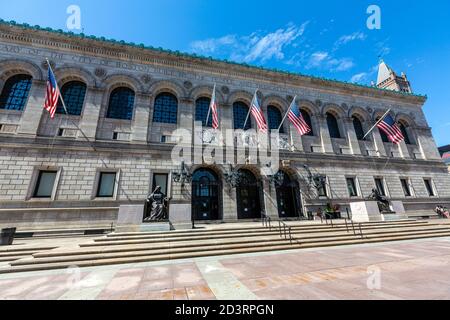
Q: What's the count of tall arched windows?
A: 12